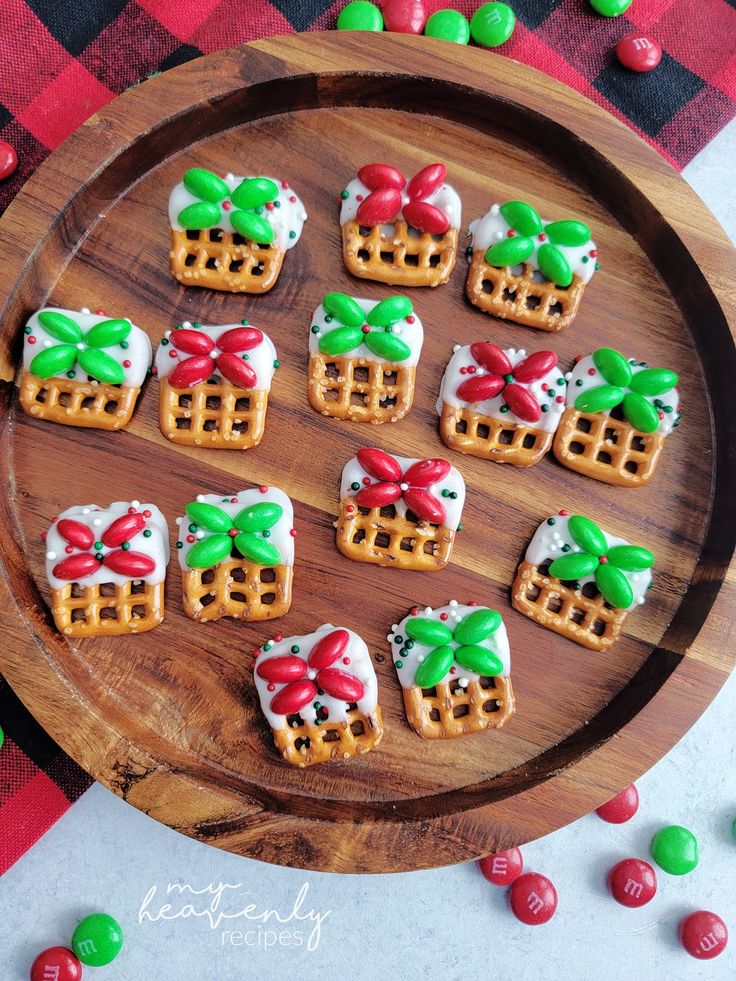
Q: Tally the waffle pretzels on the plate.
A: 14